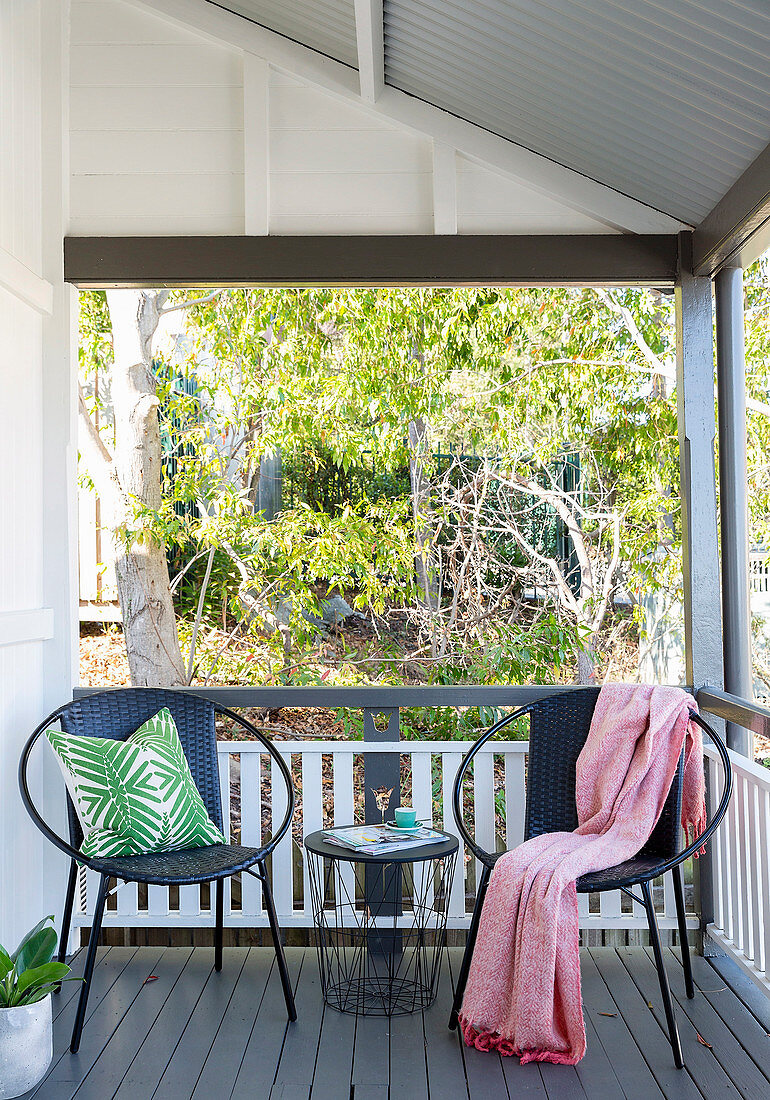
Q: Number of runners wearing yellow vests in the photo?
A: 0